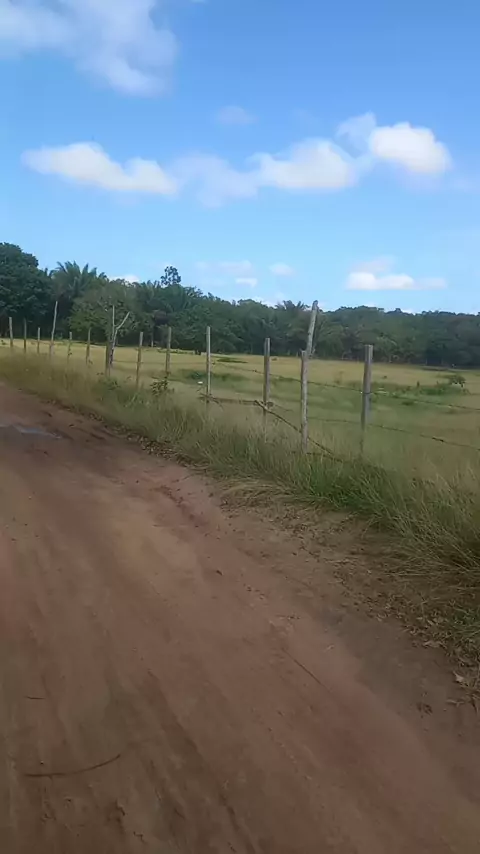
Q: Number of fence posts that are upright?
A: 13